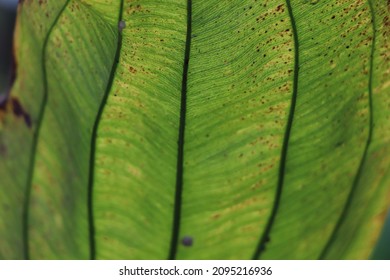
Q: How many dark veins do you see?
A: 5